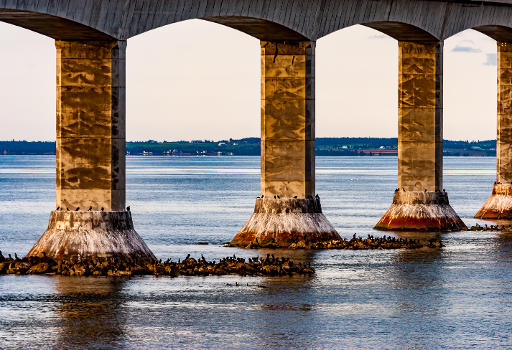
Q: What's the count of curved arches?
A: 4